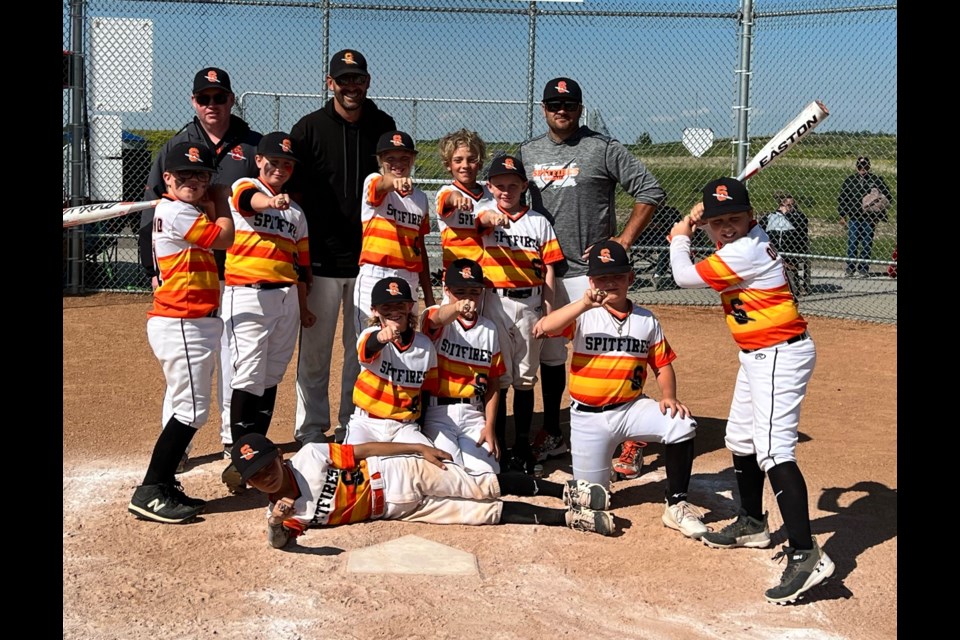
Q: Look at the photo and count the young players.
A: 10